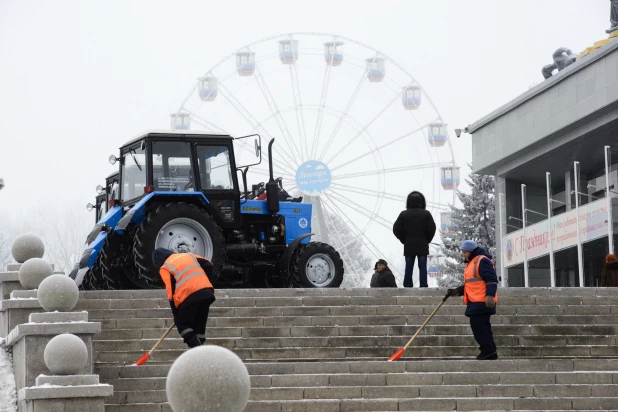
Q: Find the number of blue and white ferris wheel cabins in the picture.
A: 11